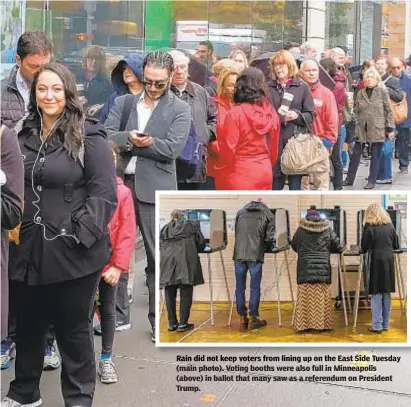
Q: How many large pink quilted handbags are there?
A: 0